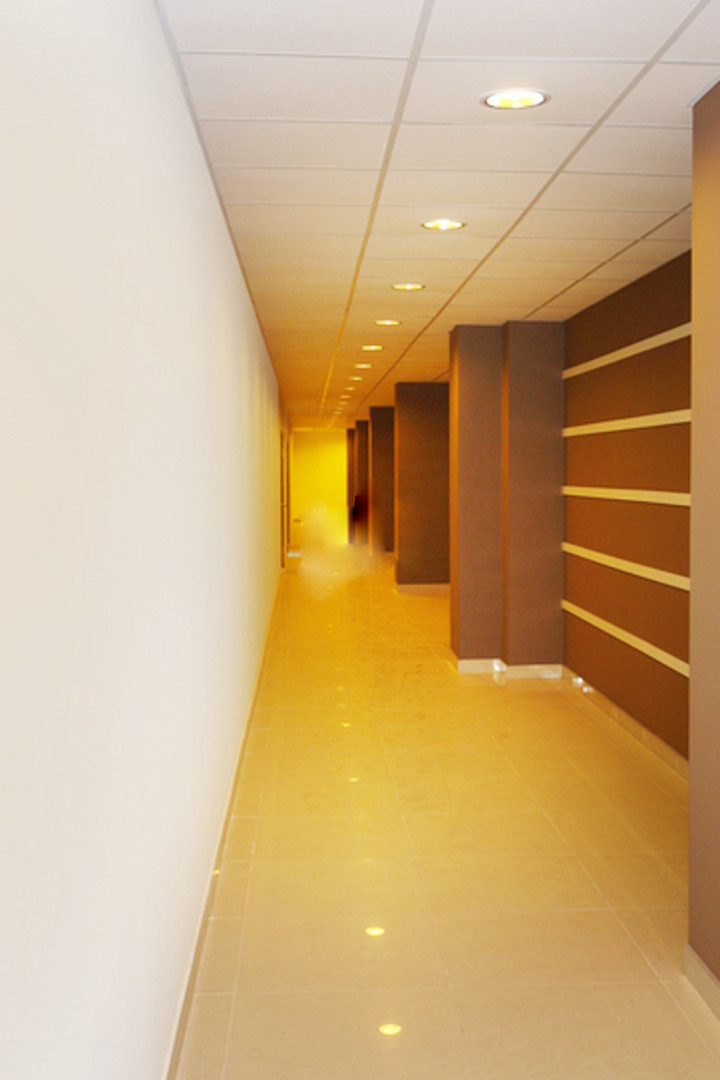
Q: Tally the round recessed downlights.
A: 12